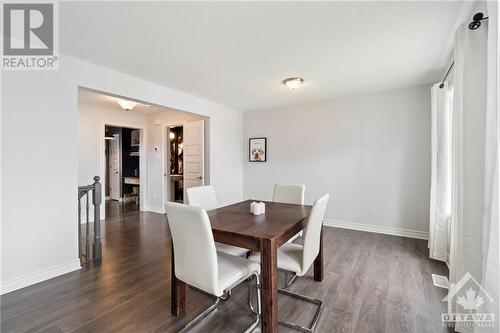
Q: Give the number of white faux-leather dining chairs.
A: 4